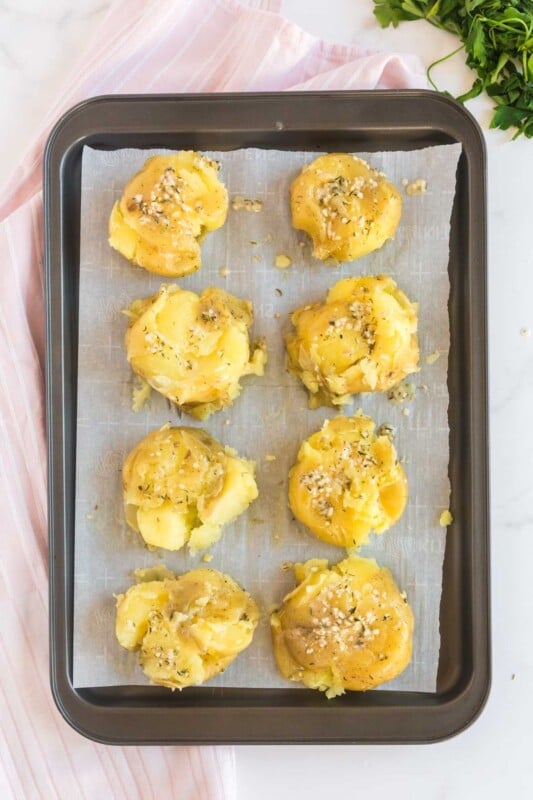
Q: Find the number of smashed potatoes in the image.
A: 8